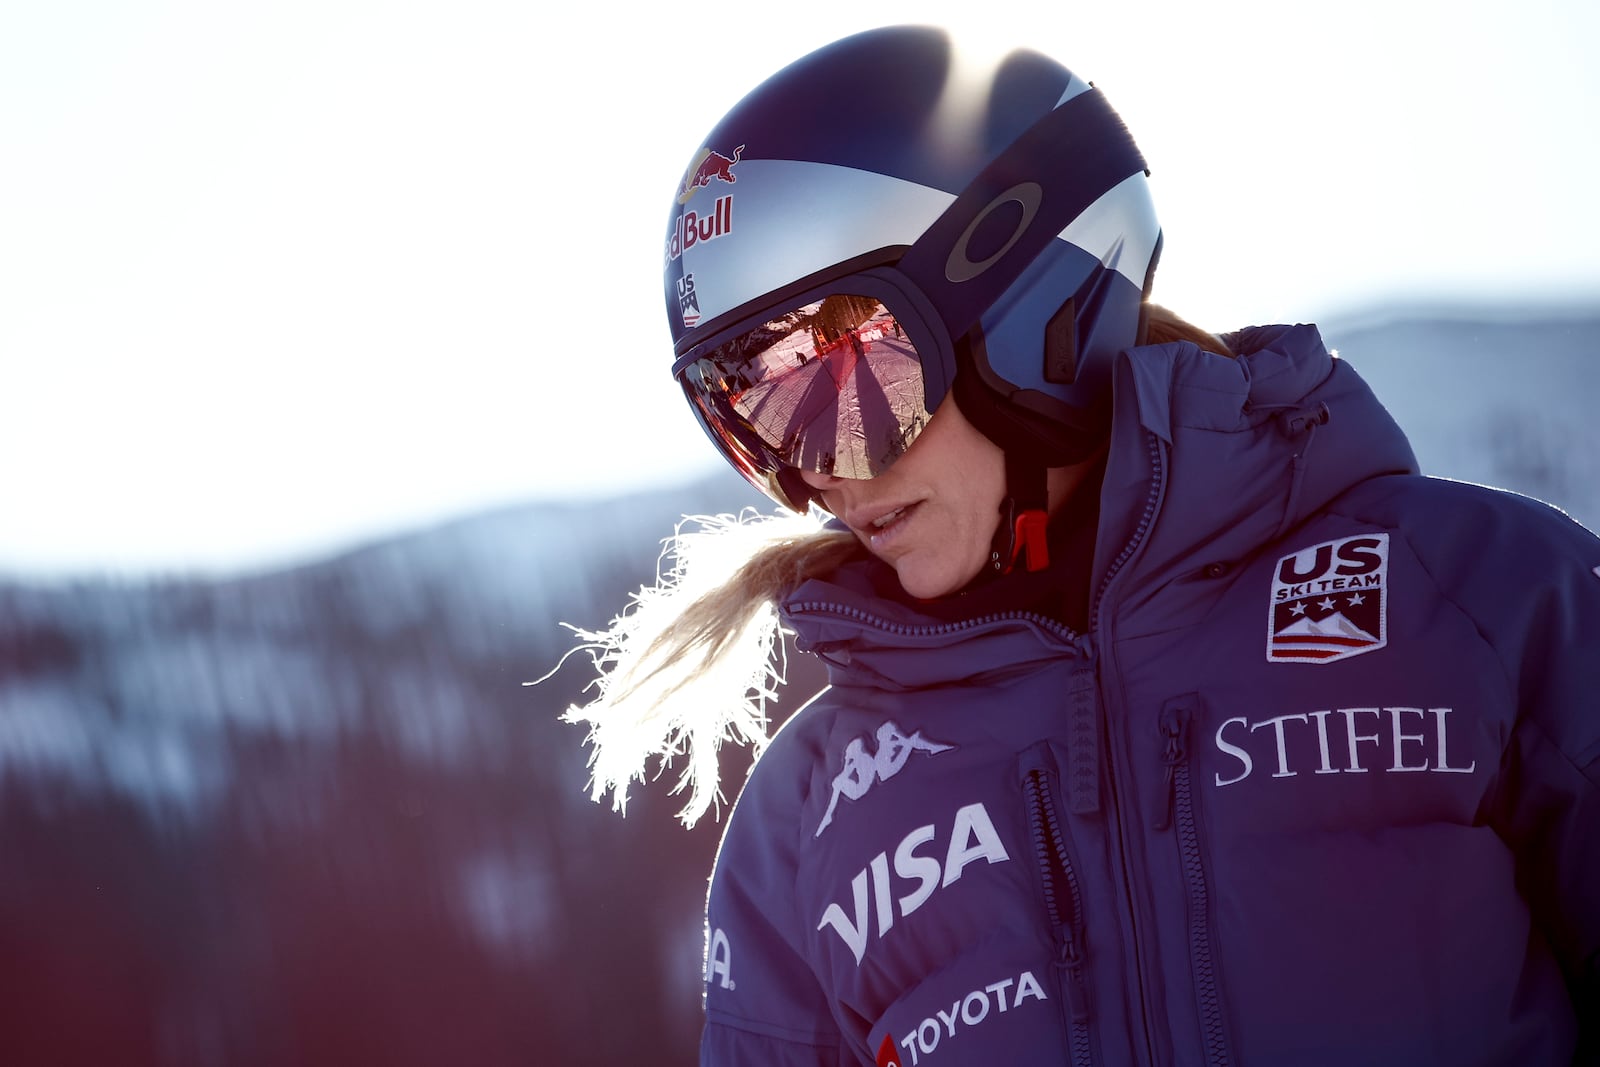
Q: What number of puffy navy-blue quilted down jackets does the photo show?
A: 1